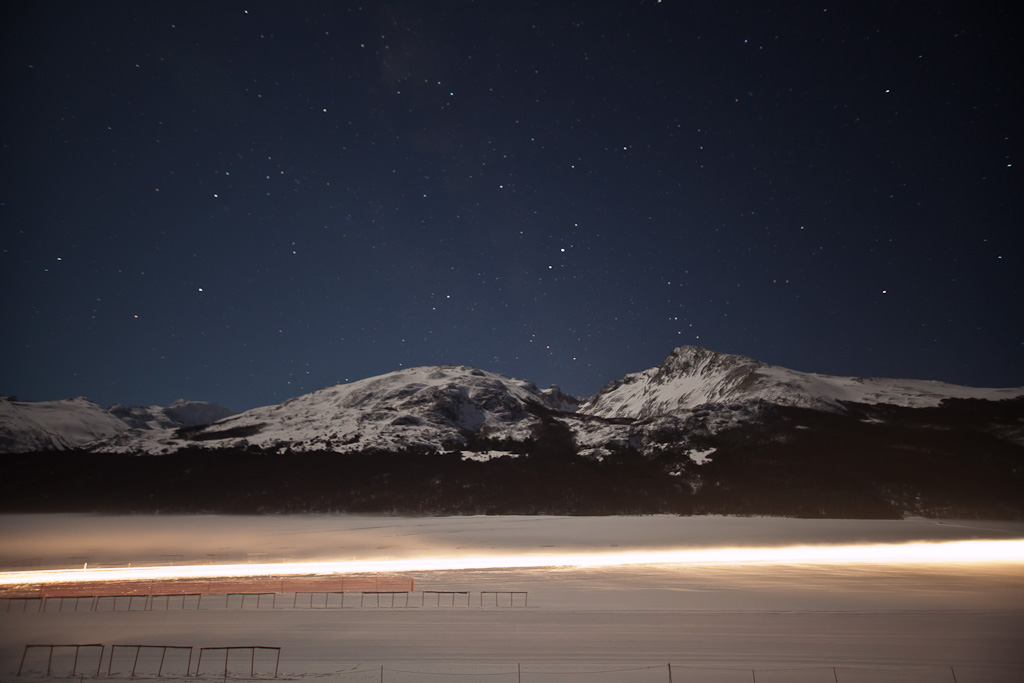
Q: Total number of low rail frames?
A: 12